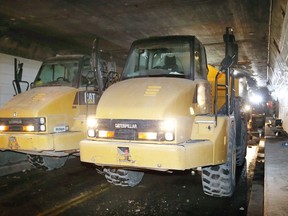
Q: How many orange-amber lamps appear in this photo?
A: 4